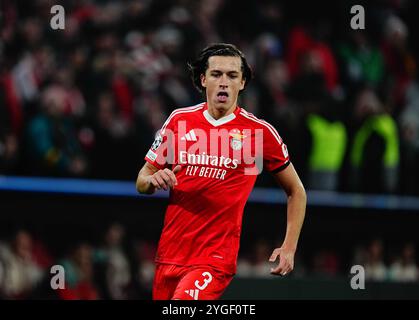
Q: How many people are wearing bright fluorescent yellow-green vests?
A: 2